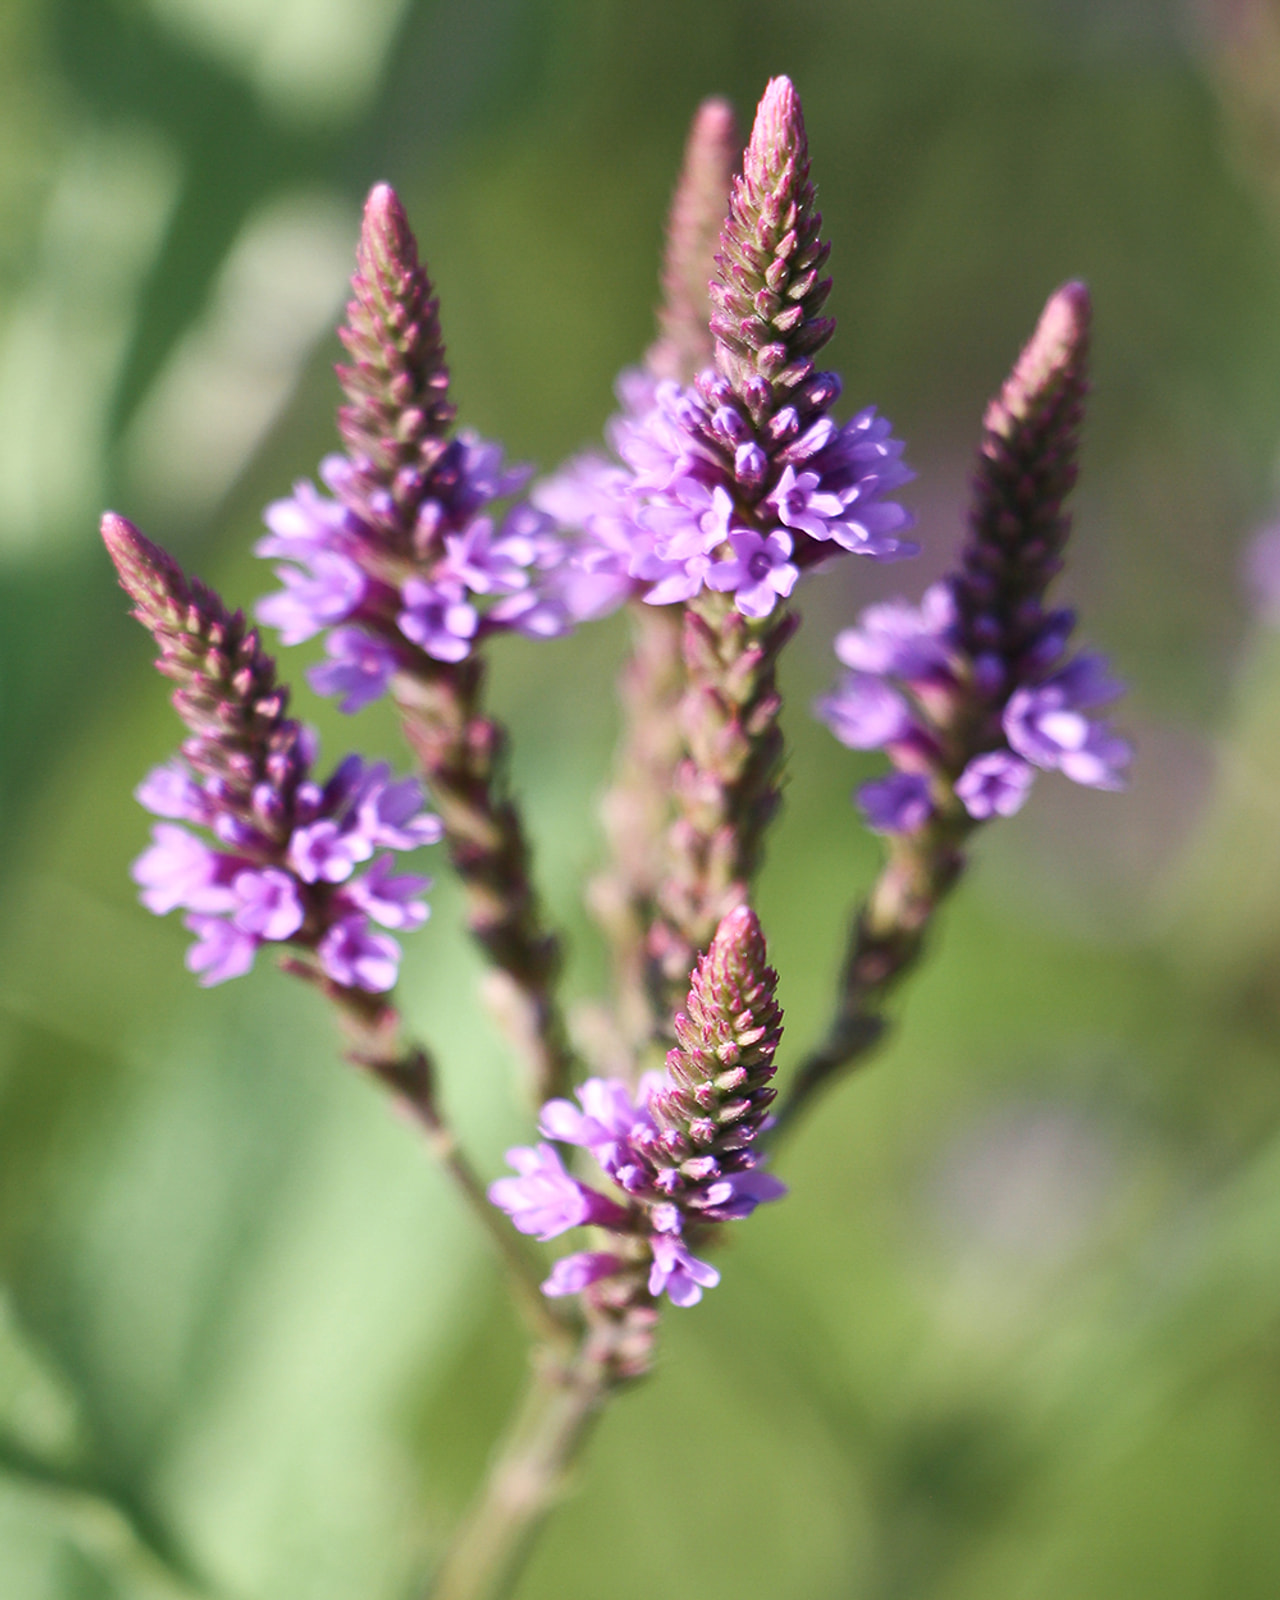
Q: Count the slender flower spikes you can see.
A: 6